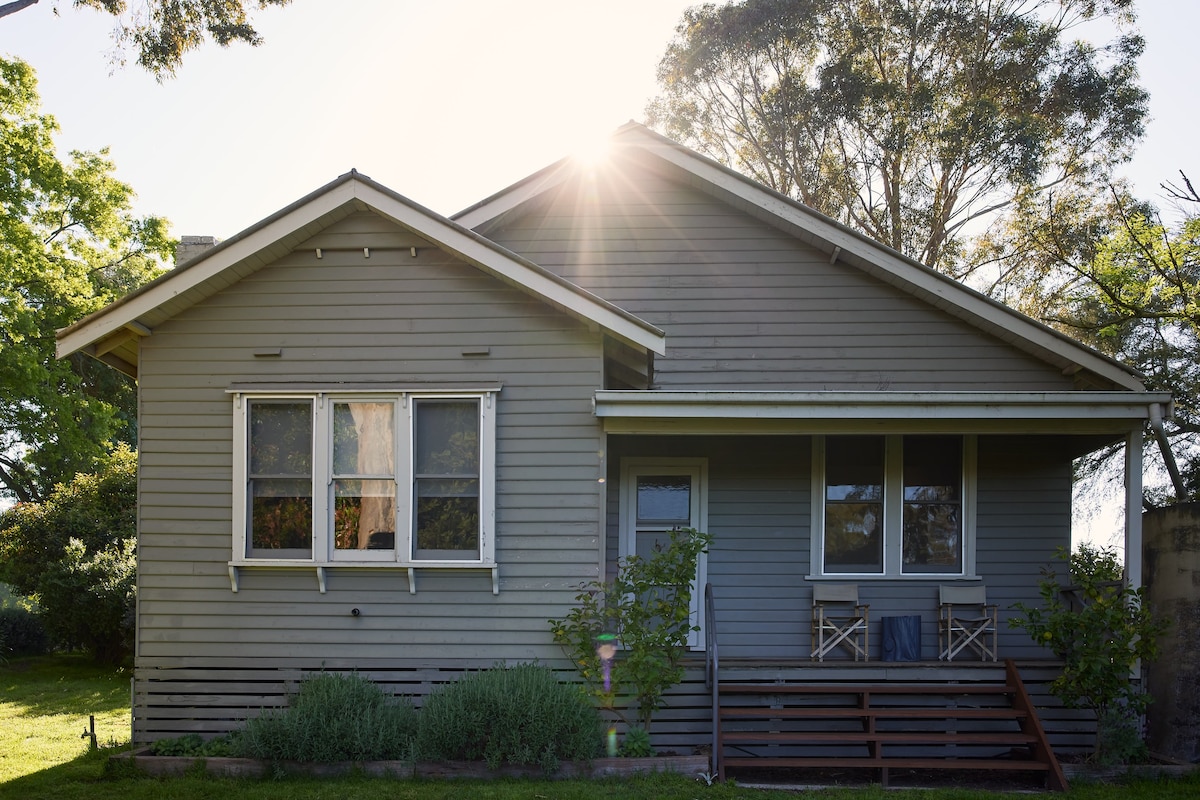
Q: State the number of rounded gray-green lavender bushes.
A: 2